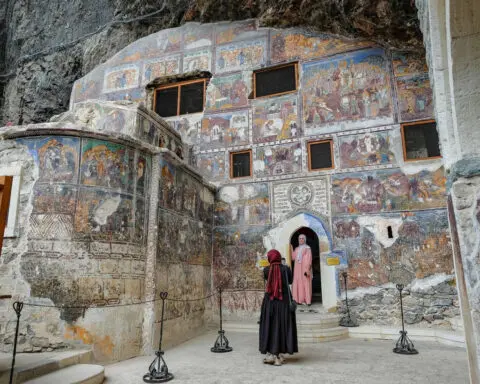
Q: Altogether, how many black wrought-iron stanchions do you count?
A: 5